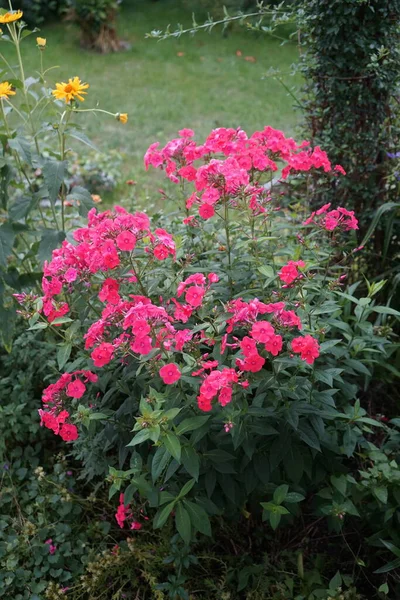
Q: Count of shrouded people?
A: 0